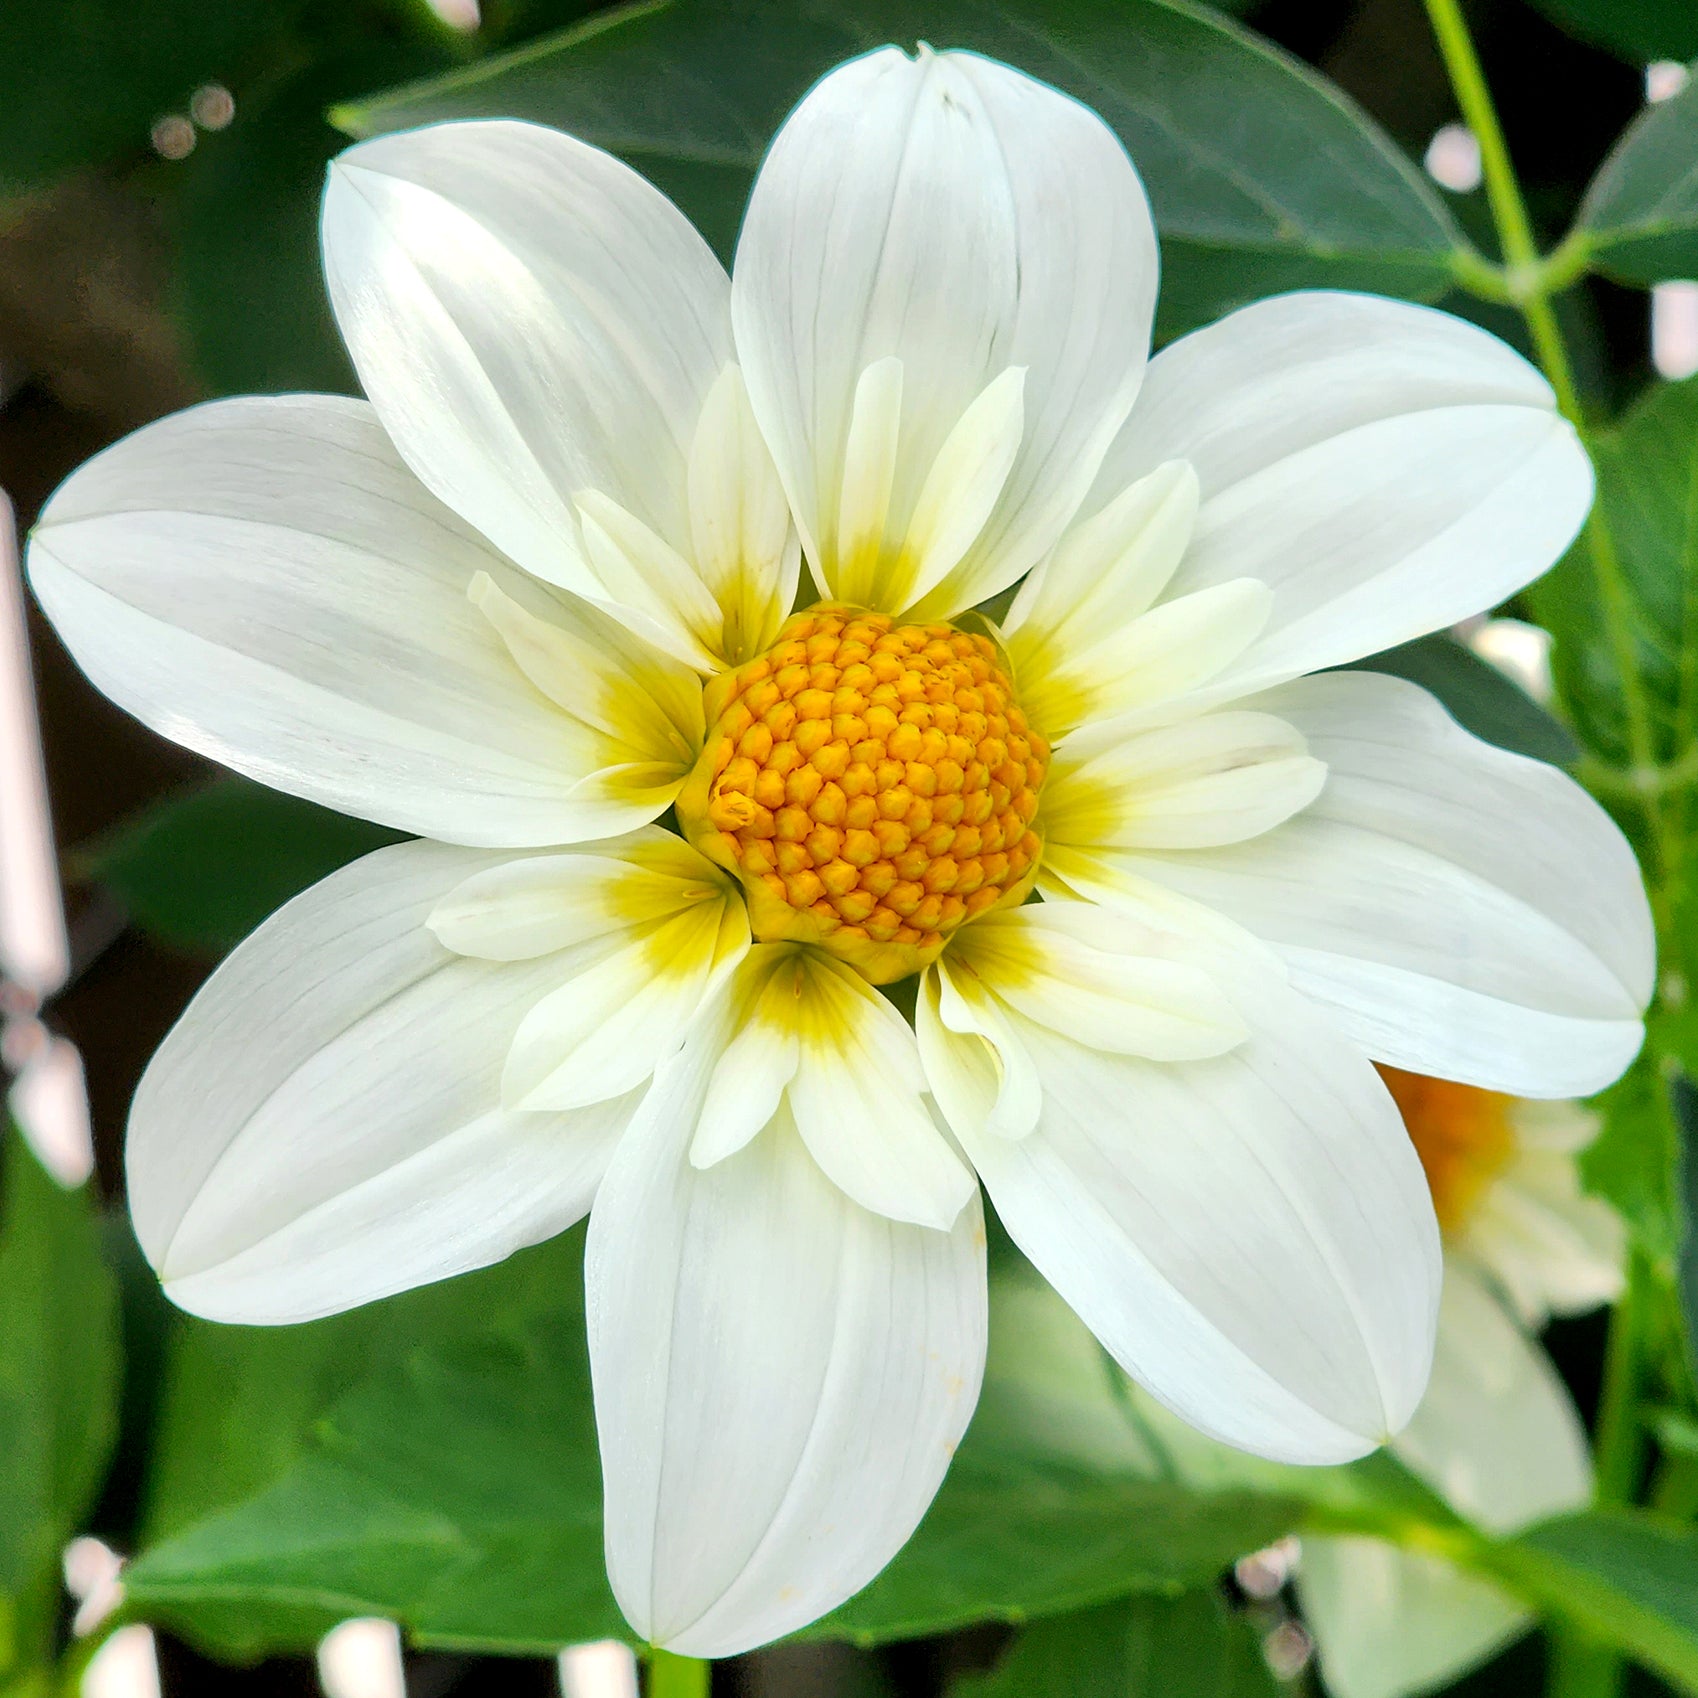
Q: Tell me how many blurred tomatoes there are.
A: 0